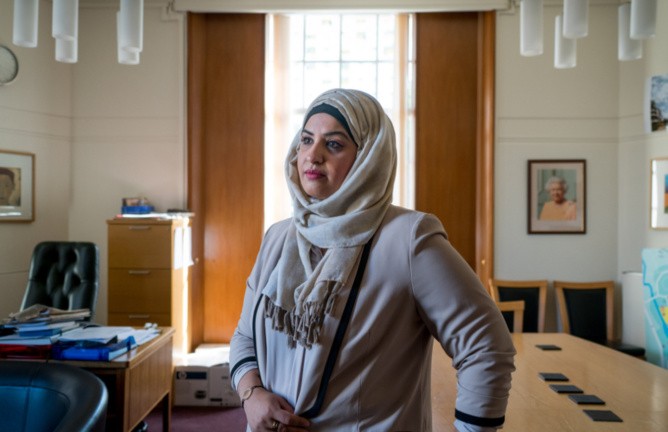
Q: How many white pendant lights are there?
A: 10